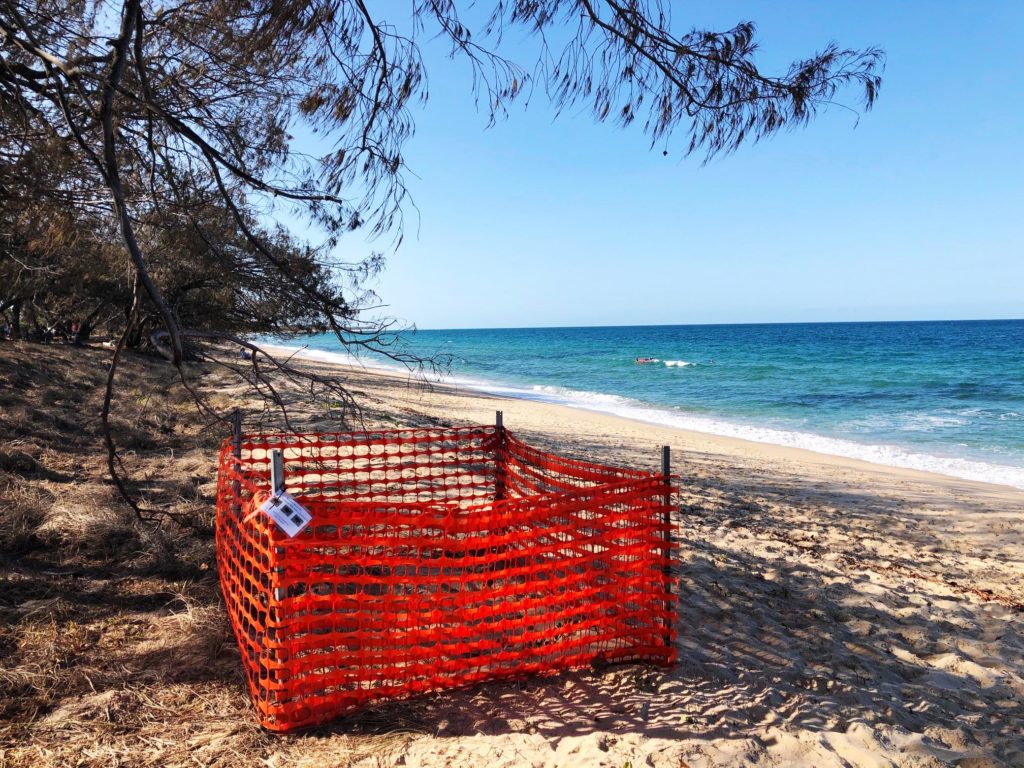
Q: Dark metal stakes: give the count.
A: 4